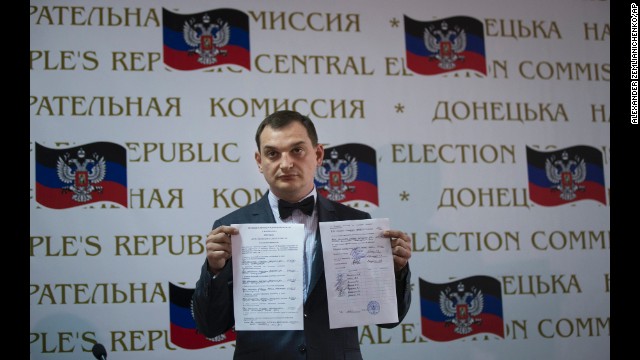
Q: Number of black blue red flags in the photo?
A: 7